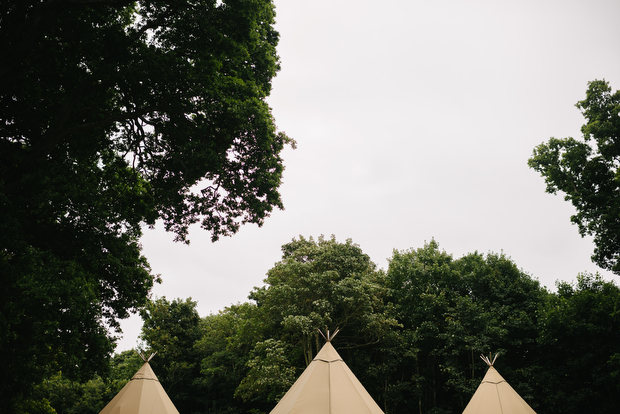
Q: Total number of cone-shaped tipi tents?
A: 3